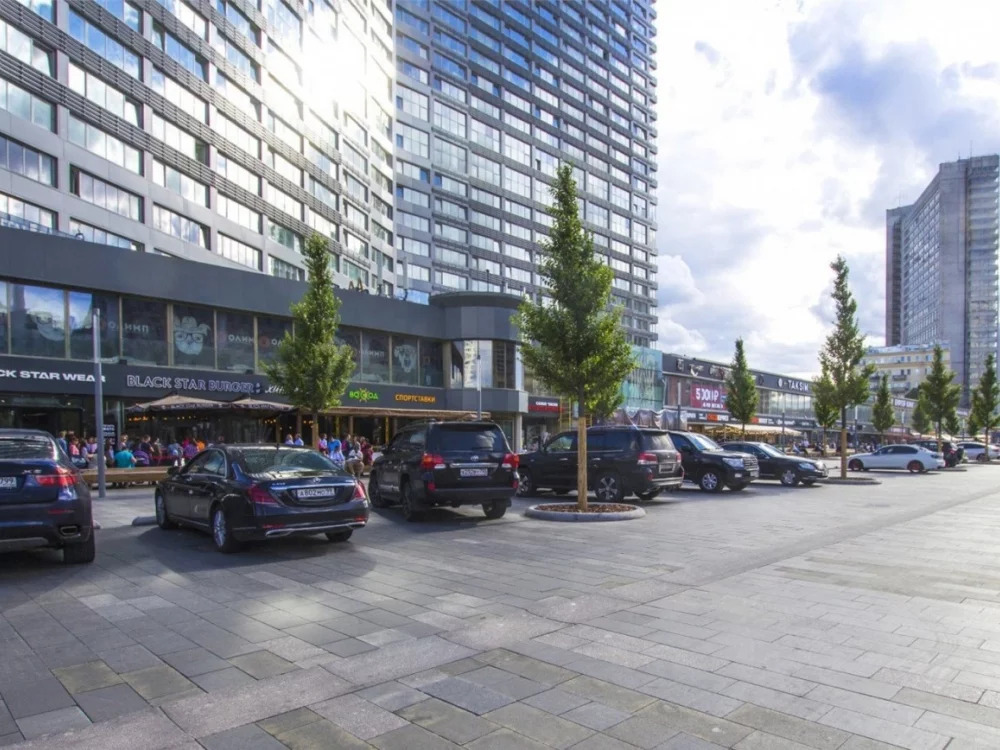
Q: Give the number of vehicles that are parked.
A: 9